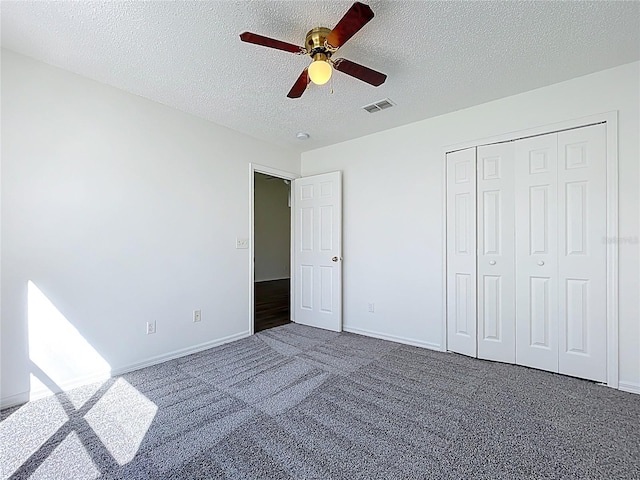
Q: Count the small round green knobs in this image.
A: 0